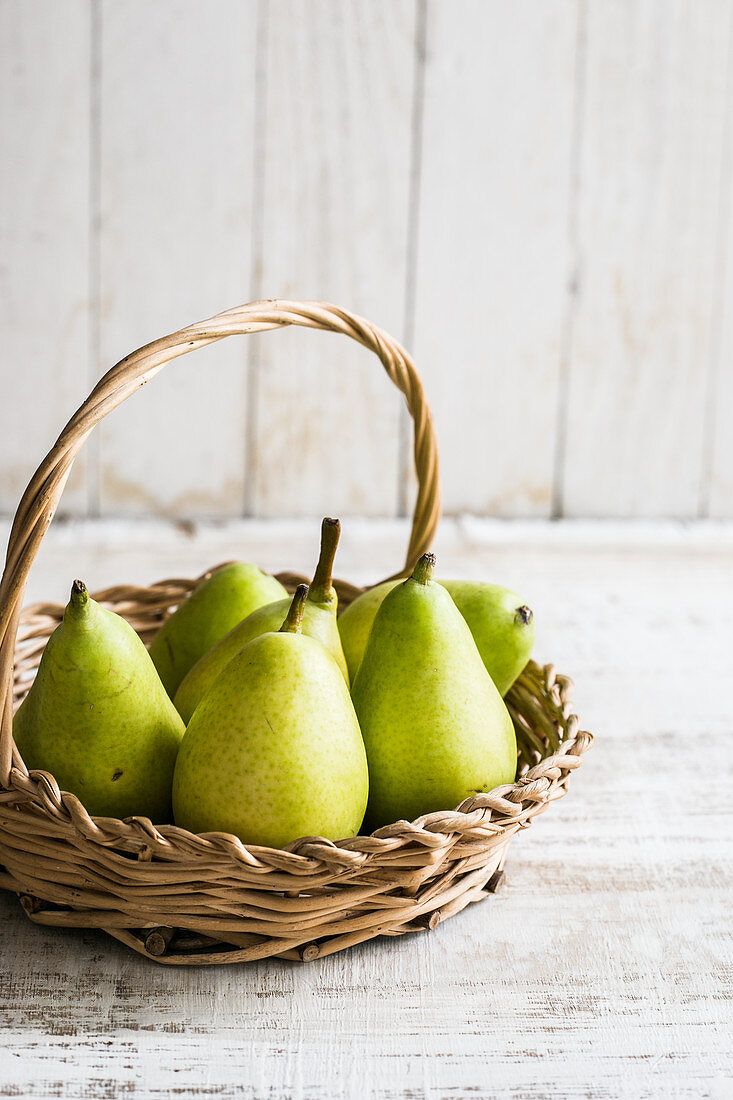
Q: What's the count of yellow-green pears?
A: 6